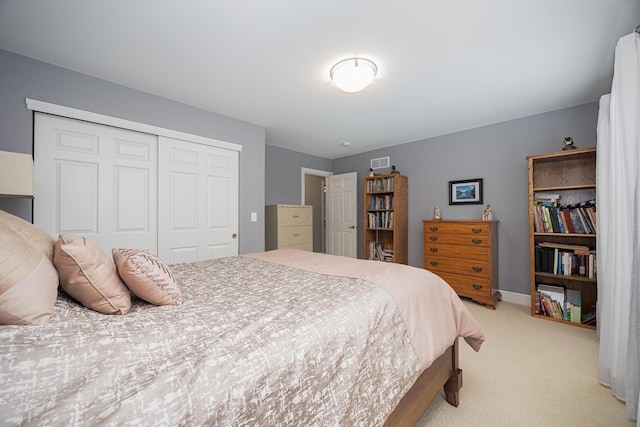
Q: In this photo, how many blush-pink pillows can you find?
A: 2